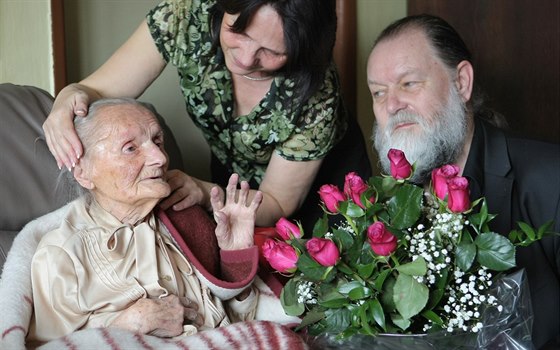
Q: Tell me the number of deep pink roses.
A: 9